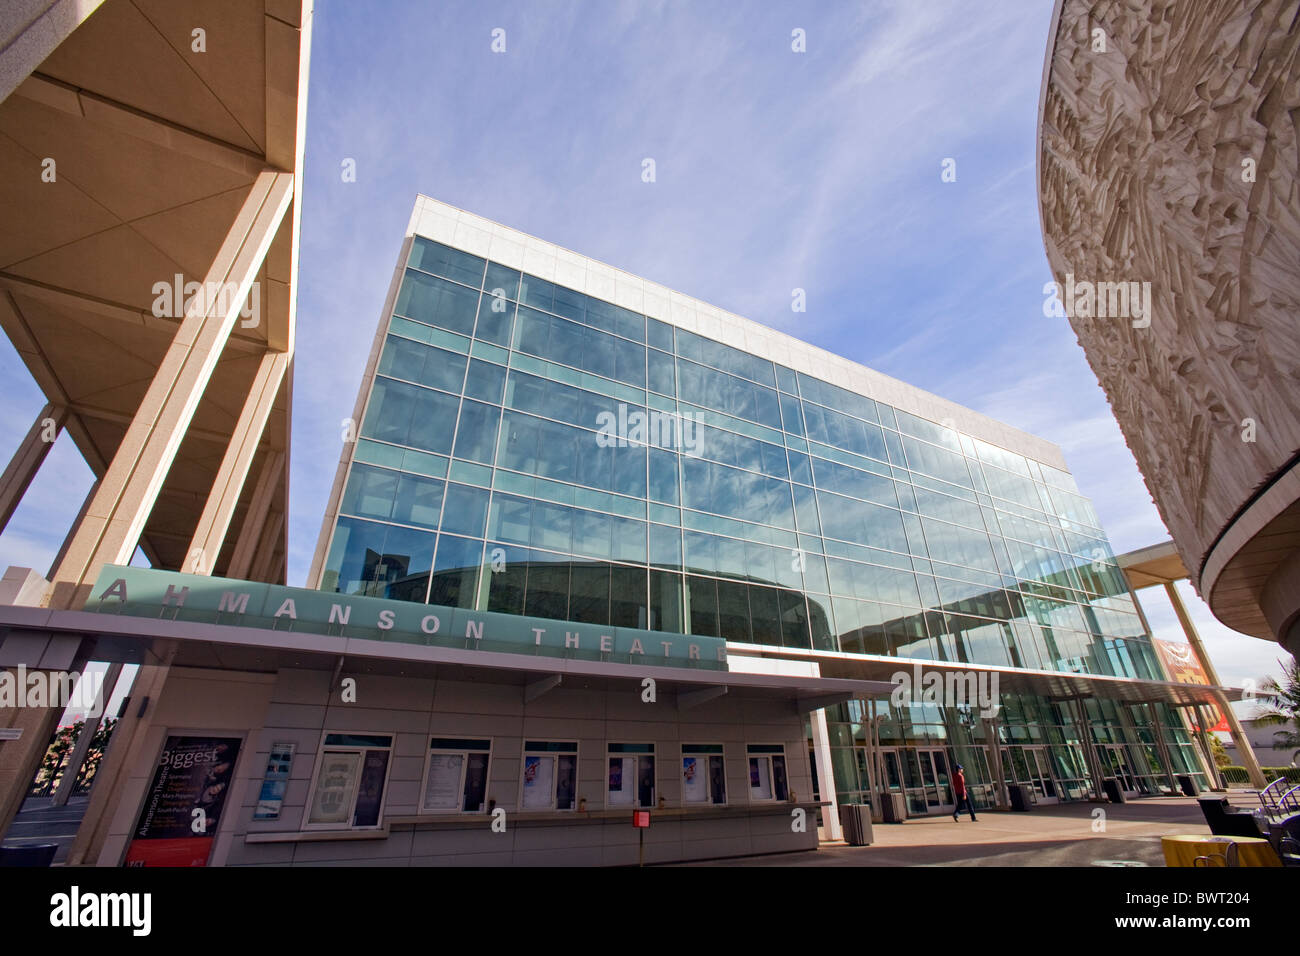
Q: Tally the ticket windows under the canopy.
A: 6